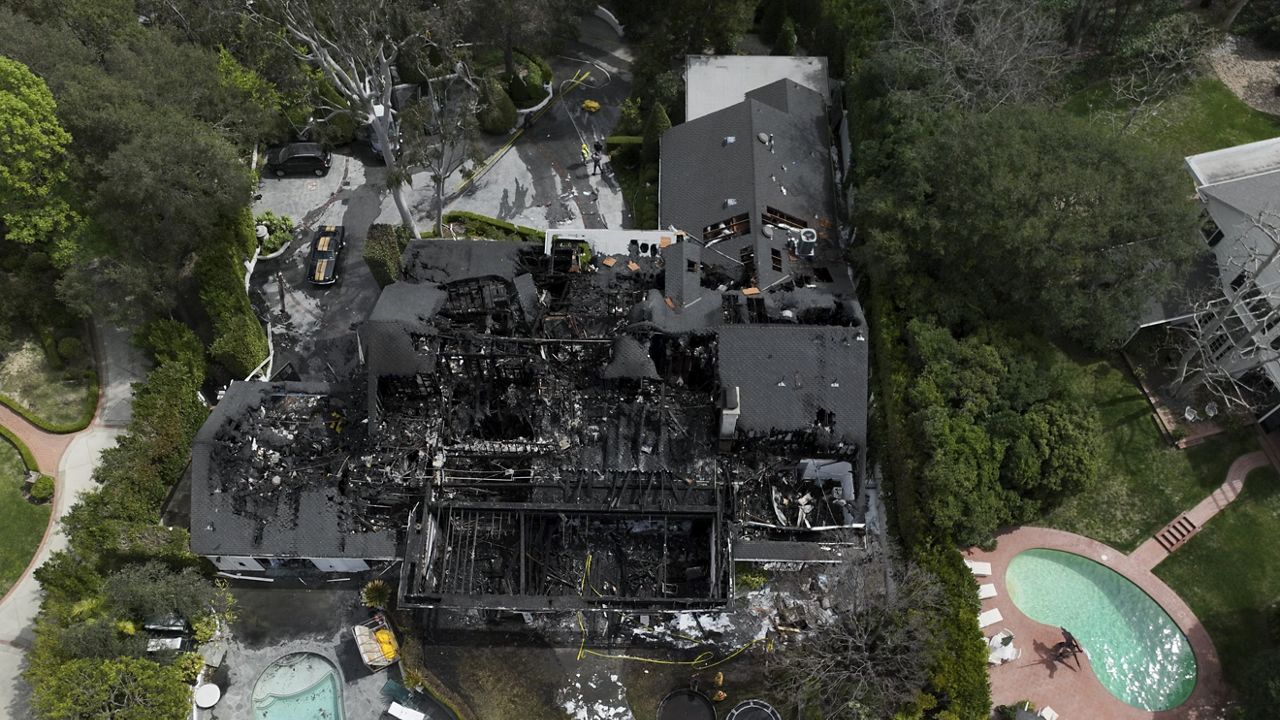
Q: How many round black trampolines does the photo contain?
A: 2